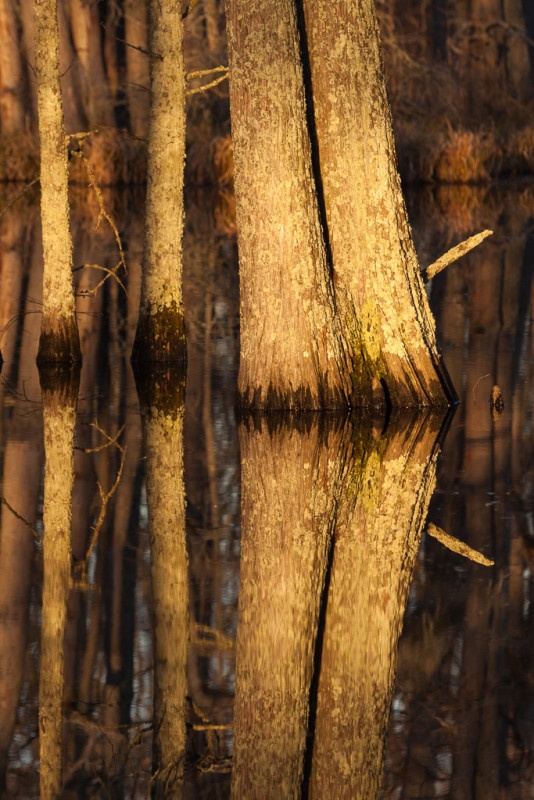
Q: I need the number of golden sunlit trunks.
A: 4